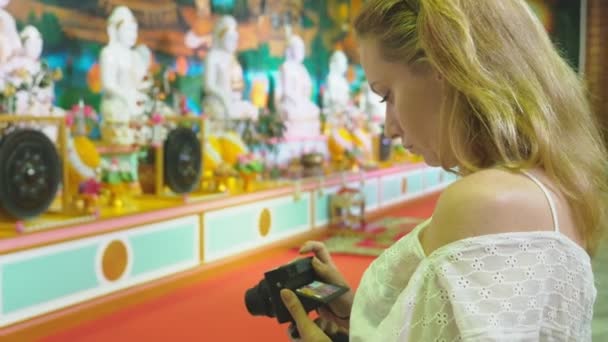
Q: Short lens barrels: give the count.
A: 1